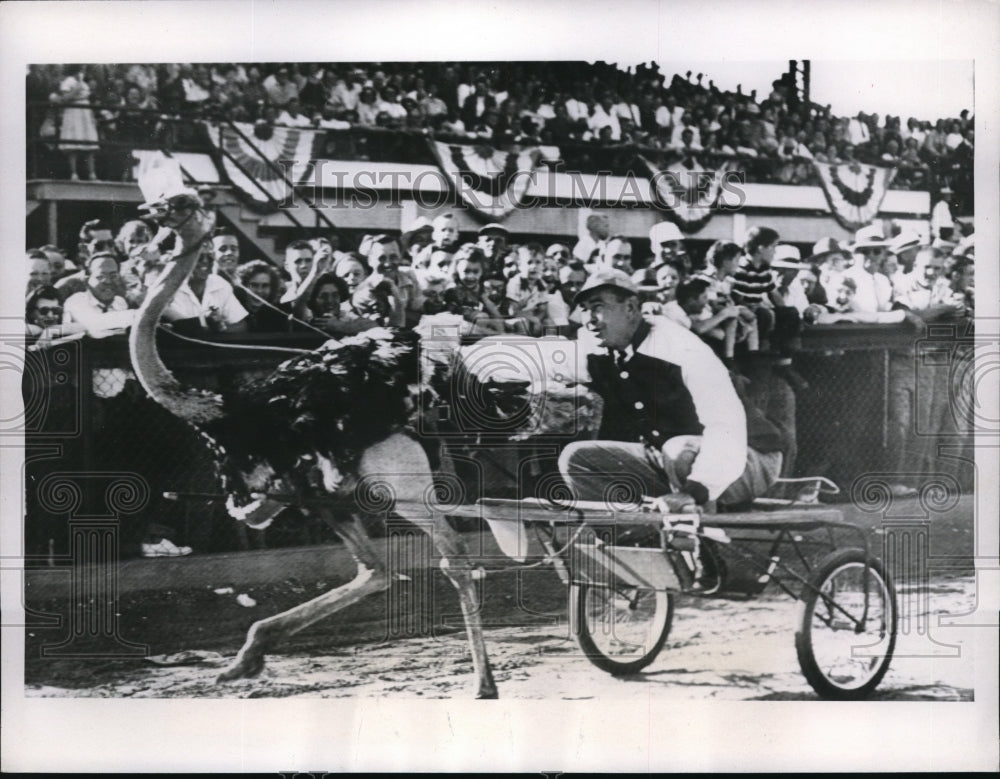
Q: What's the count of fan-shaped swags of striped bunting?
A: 4